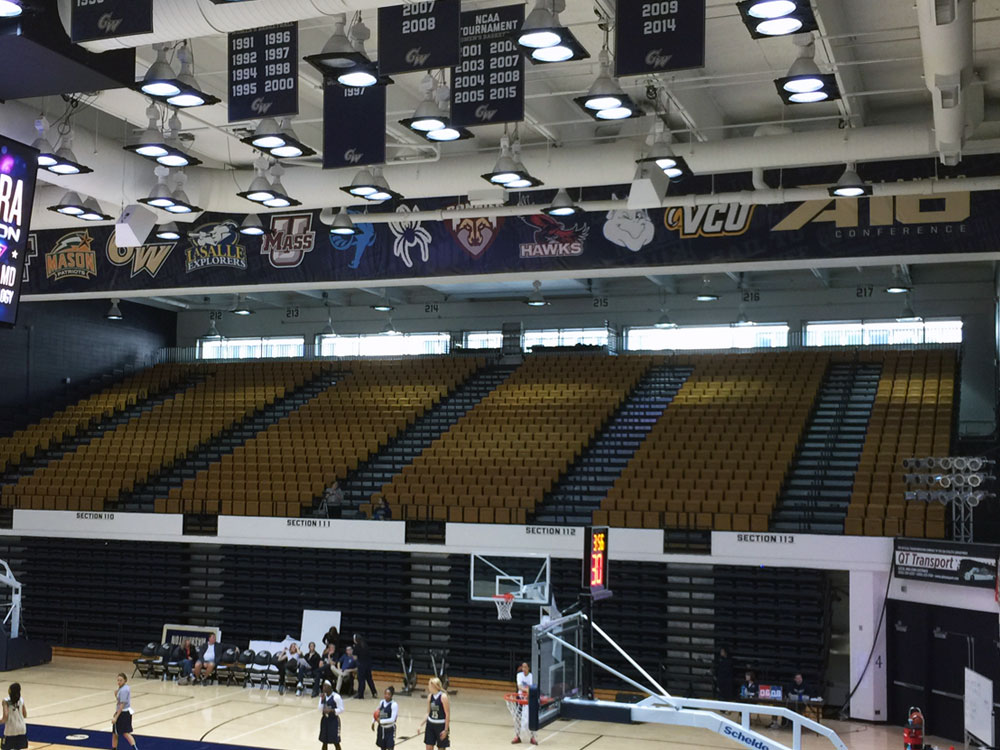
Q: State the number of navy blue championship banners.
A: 6